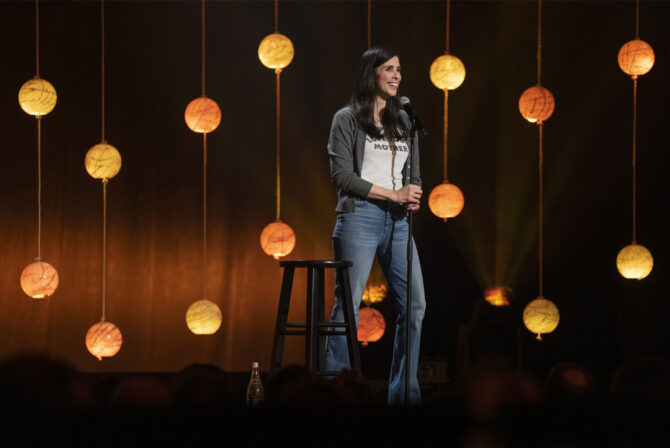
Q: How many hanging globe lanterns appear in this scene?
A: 15